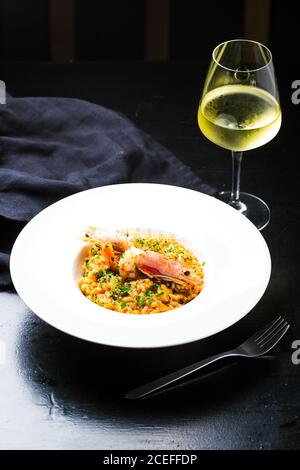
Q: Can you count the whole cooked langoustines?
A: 2